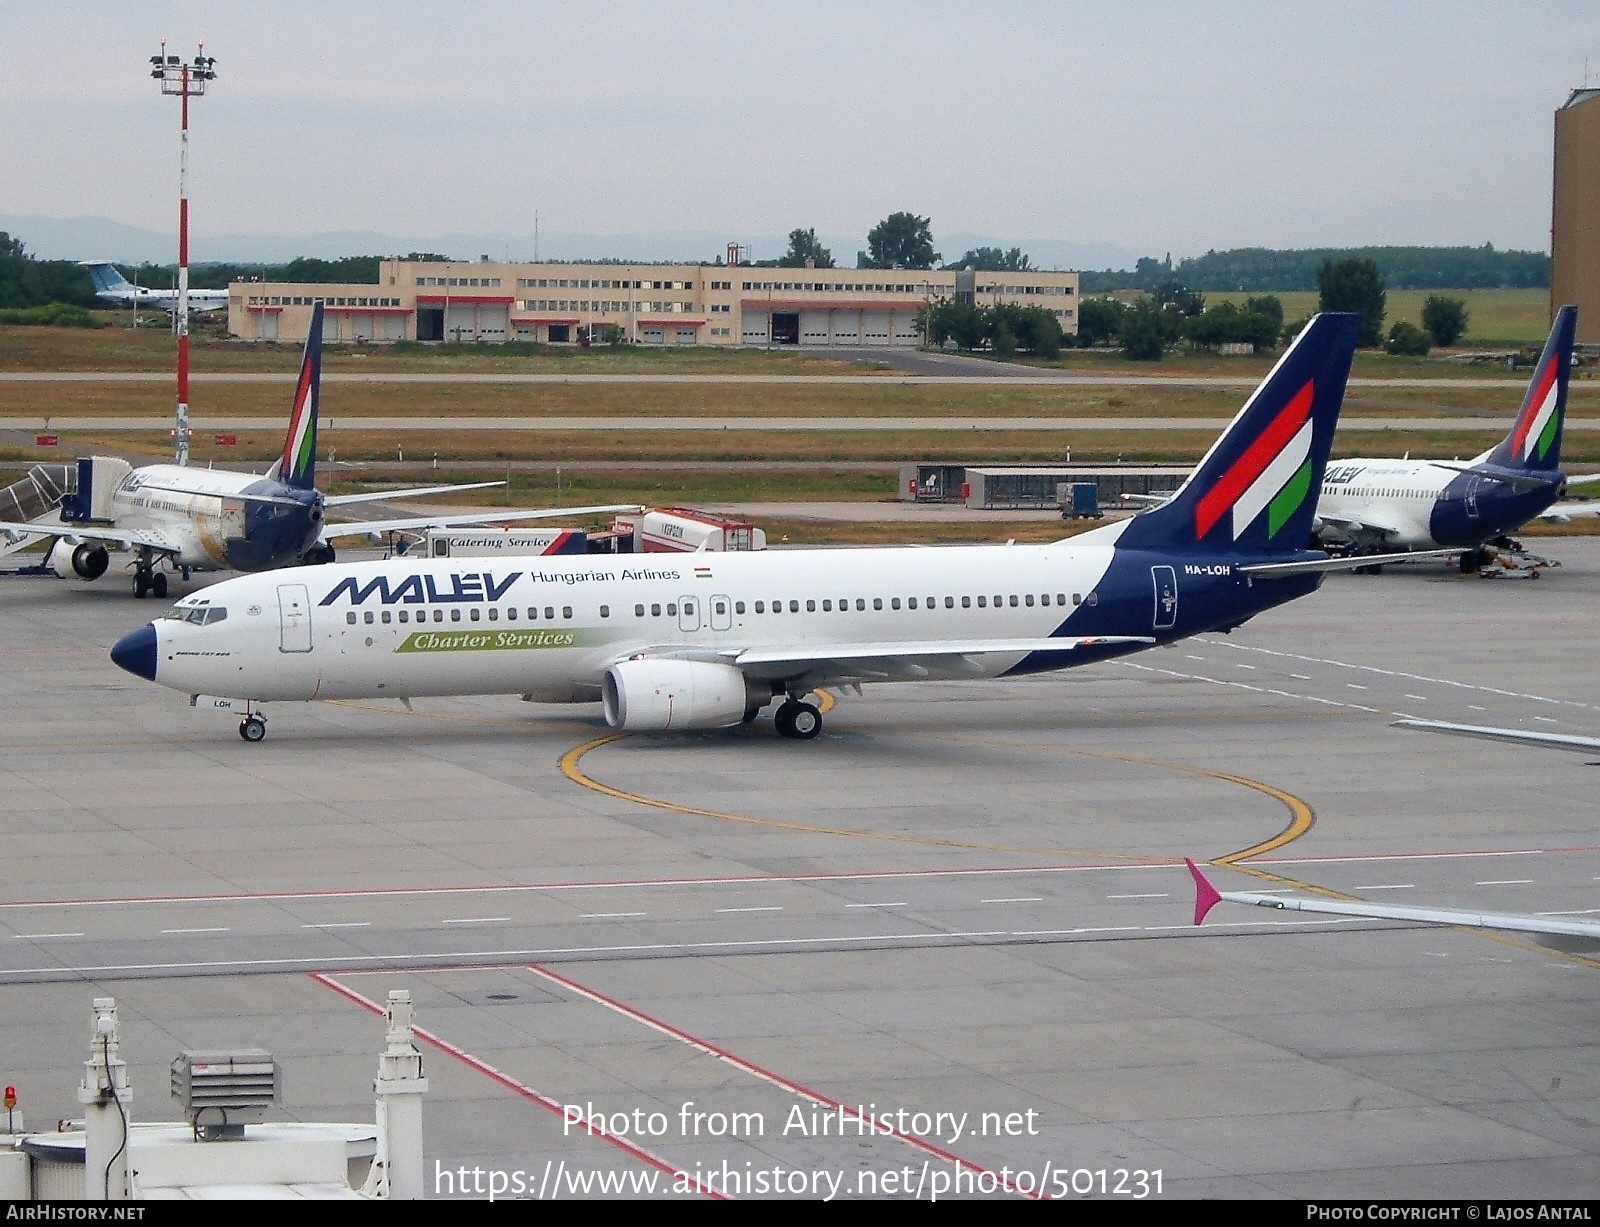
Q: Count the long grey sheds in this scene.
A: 2